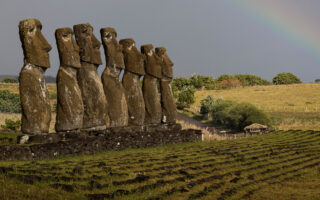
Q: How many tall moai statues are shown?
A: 7